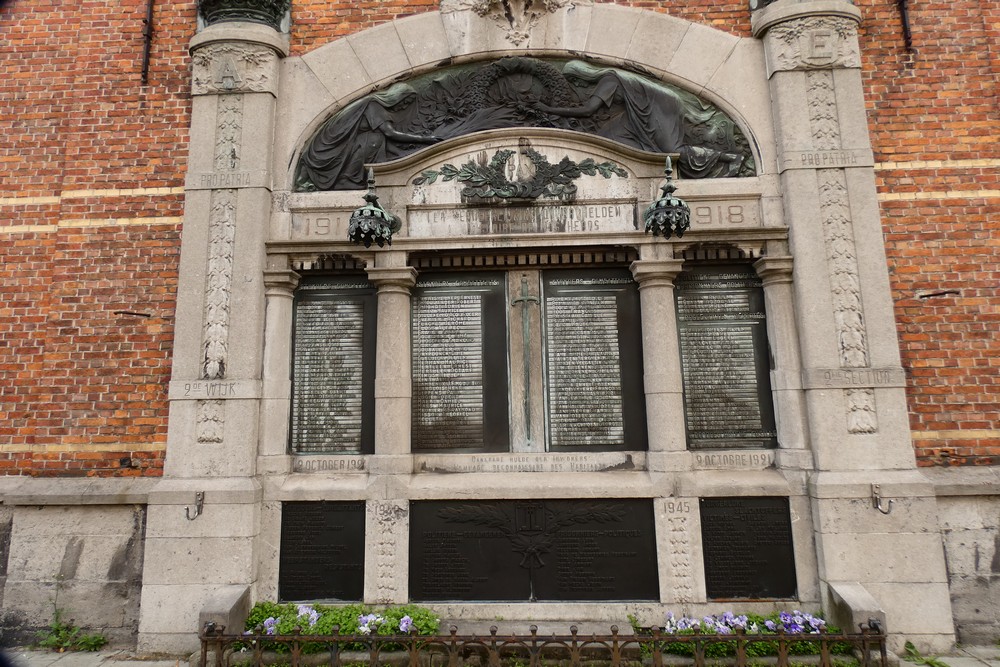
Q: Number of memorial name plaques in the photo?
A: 7